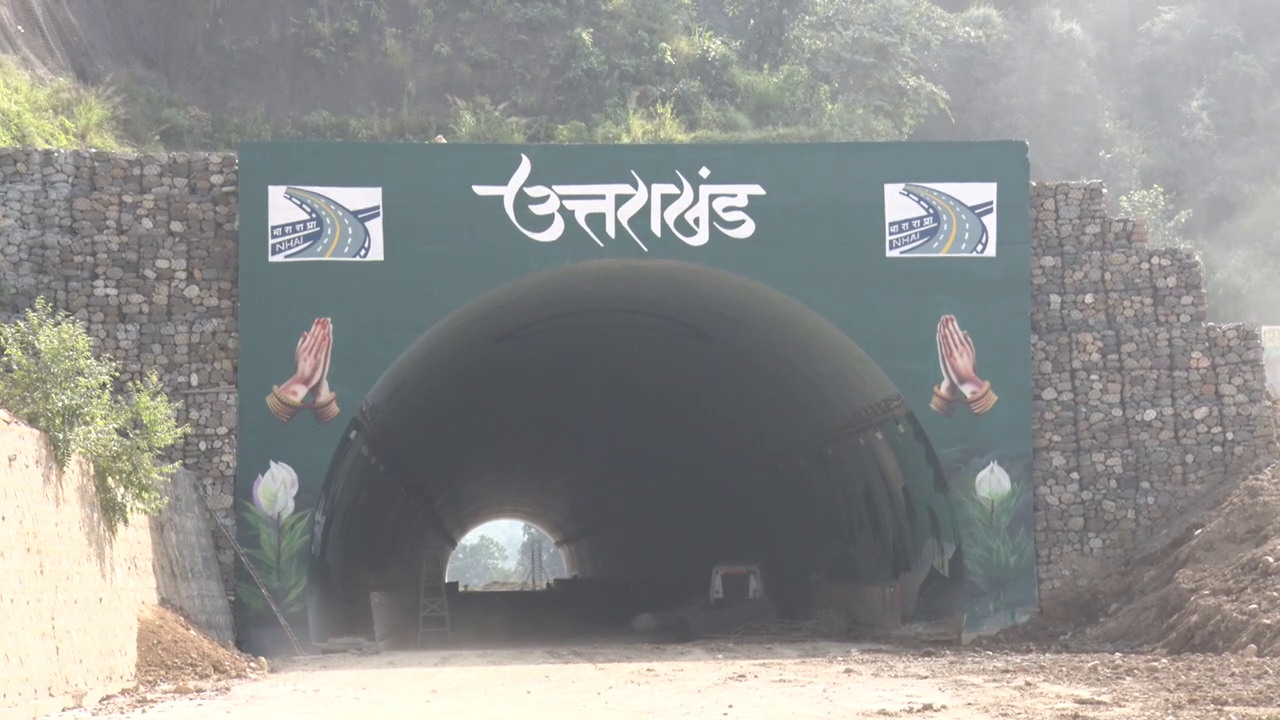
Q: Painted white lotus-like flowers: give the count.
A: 2